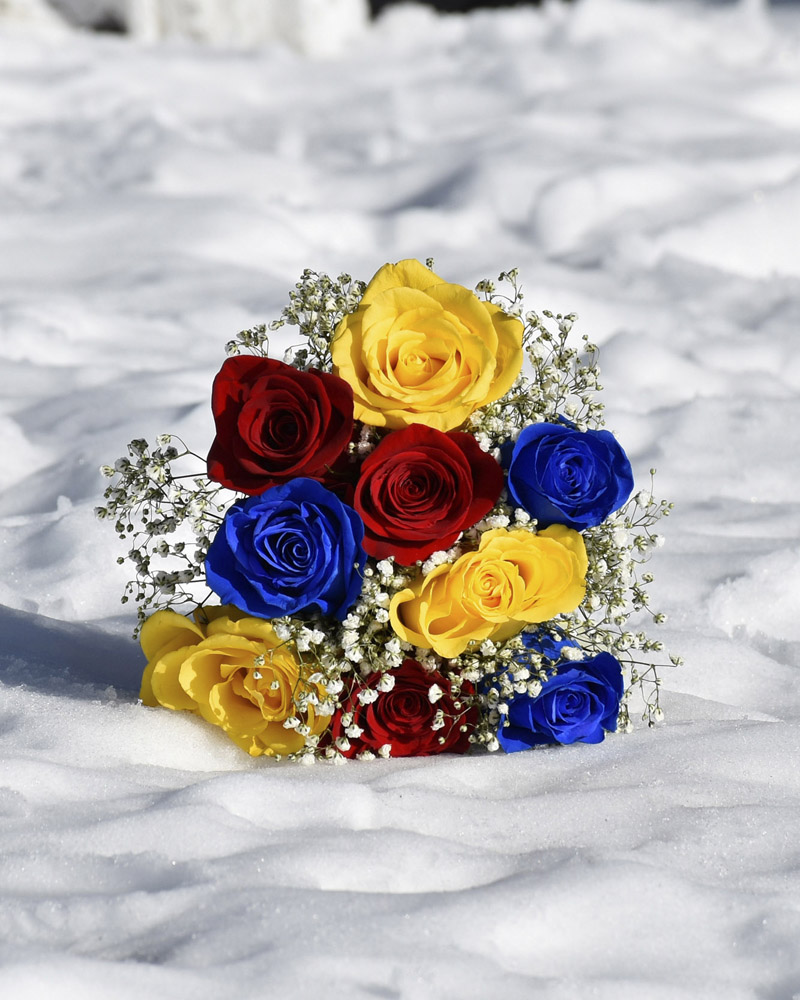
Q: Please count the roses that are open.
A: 9